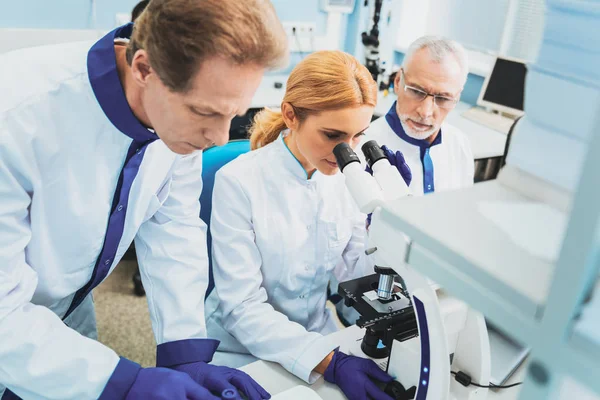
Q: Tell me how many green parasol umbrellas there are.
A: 0